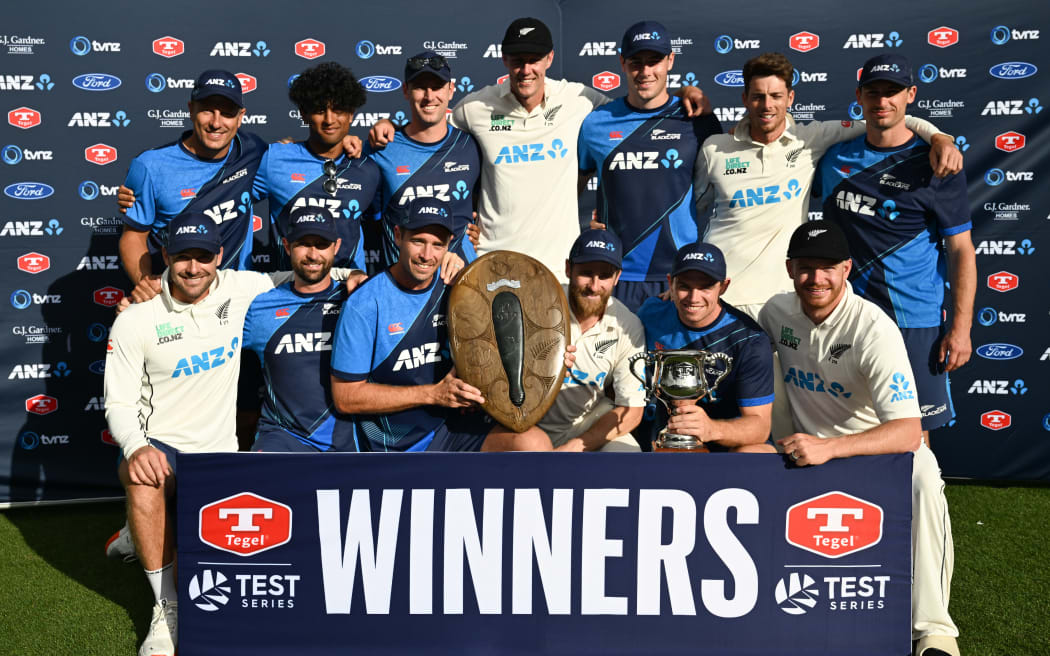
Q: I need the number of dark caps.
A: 11